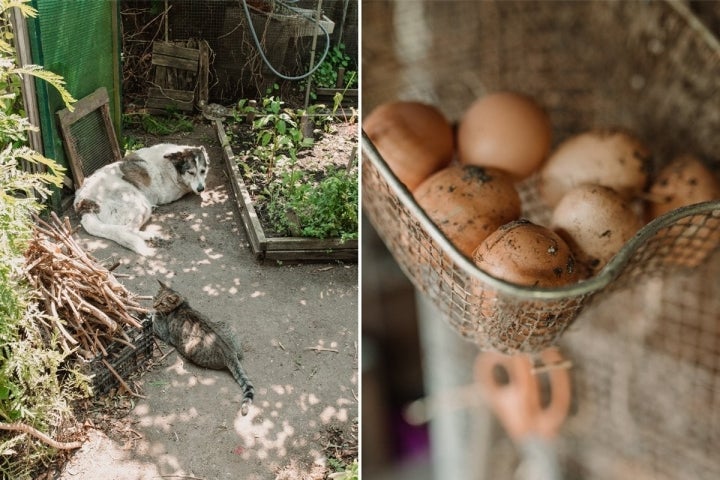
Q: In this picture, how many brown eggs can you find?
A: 7